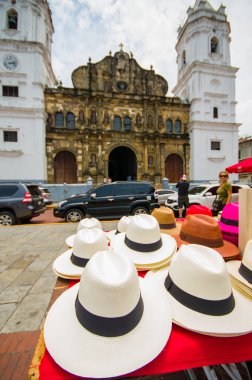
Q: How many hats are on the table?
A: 11